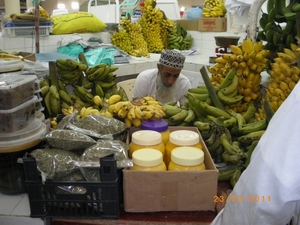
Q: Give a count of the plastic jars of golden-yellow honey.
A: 5